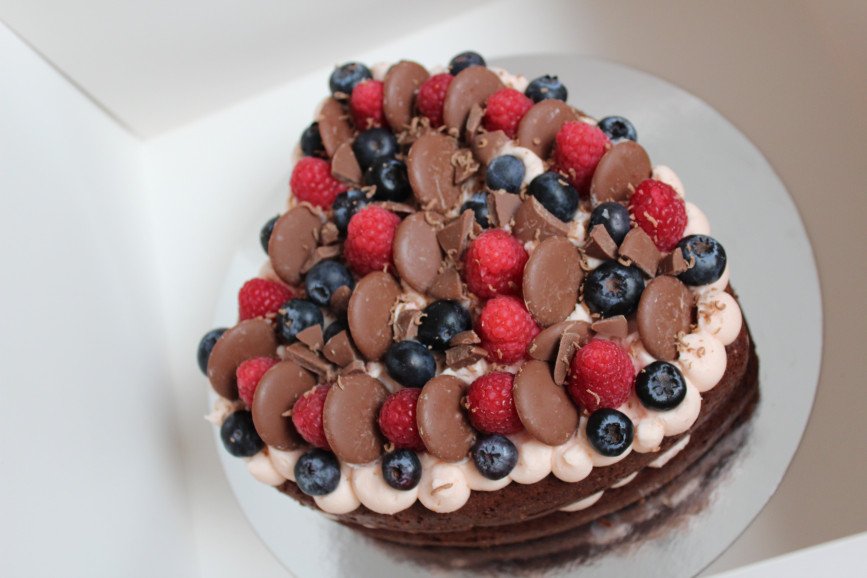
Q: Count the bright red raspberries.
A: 15